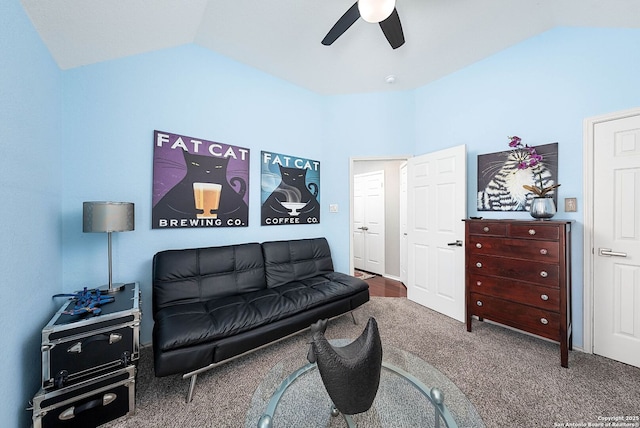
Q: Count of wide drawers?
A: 4